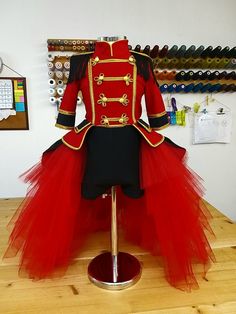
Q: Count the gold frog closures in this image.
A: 4